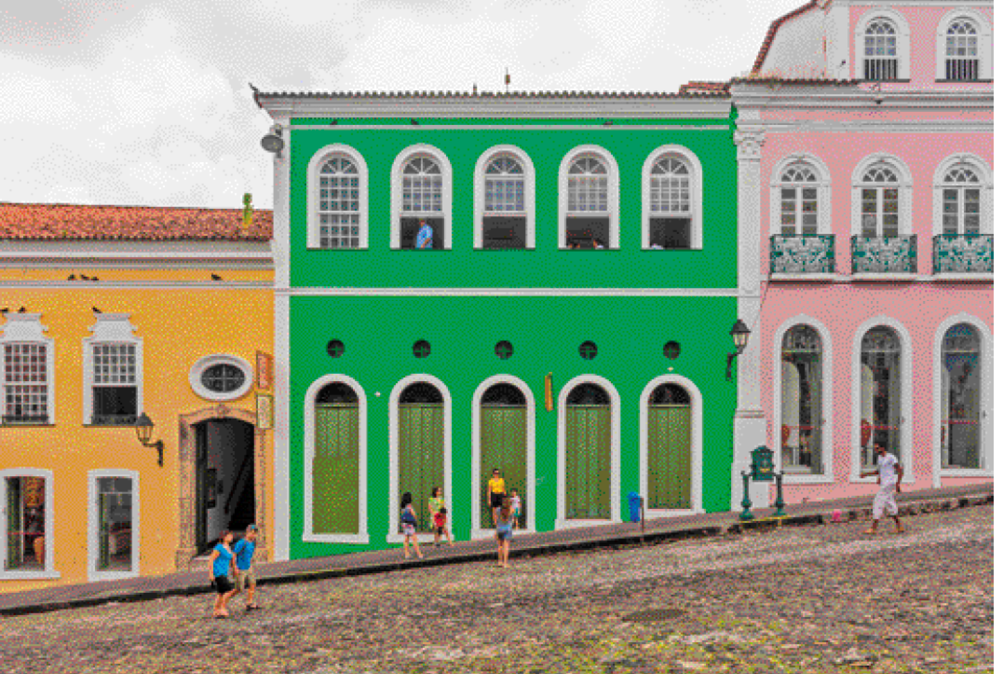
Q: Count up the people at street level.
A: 9